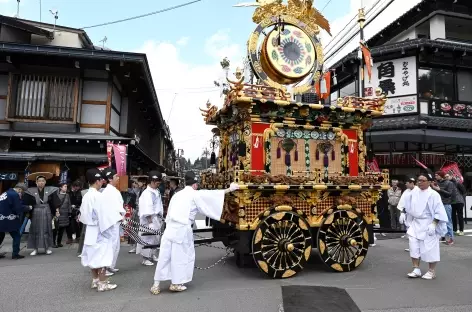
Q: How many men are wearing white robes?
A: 6